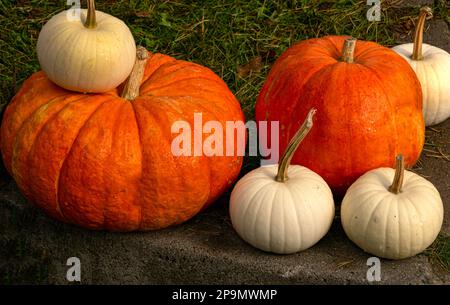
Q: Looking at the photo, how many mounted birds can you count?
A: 0